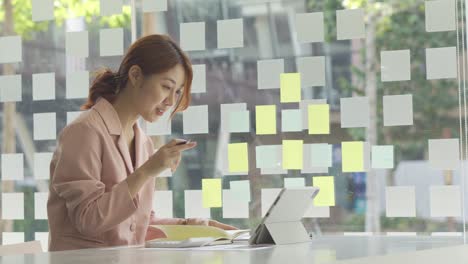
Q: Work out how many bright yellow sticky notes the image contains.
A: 8